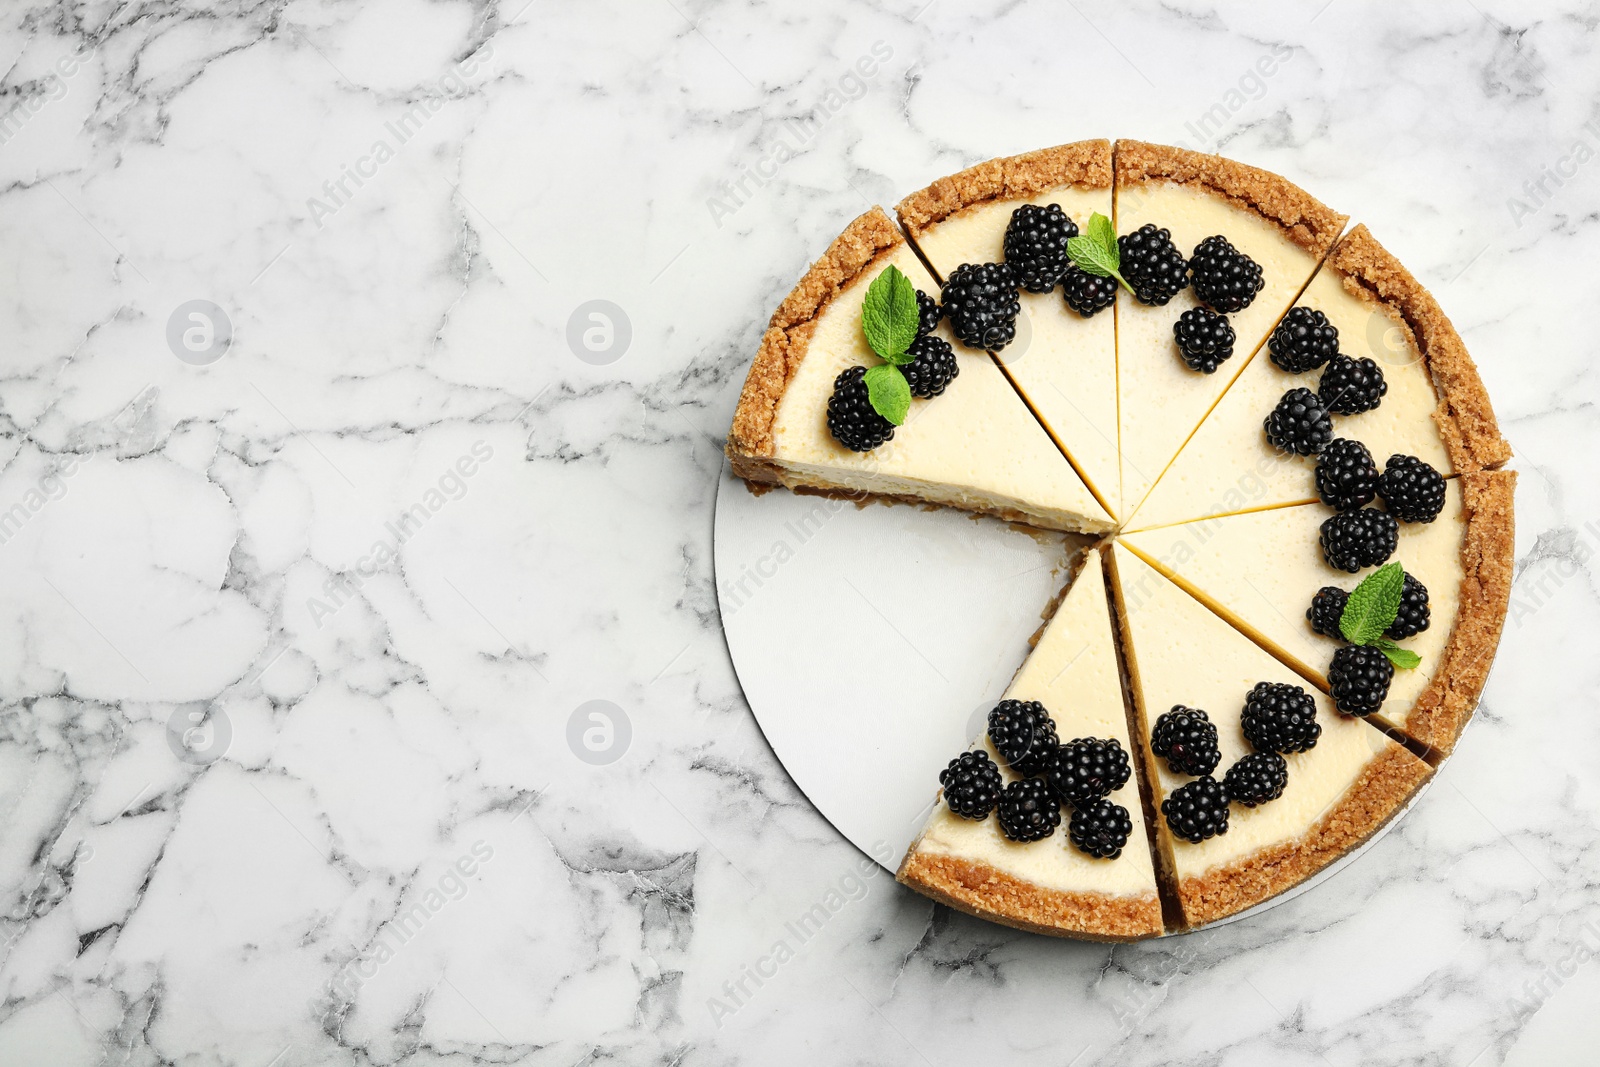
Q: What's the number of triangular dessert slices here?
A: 7